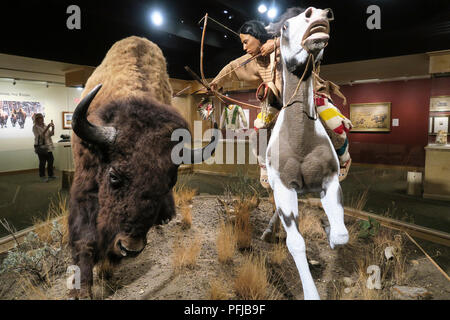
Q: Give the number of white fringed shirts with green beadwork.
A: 1